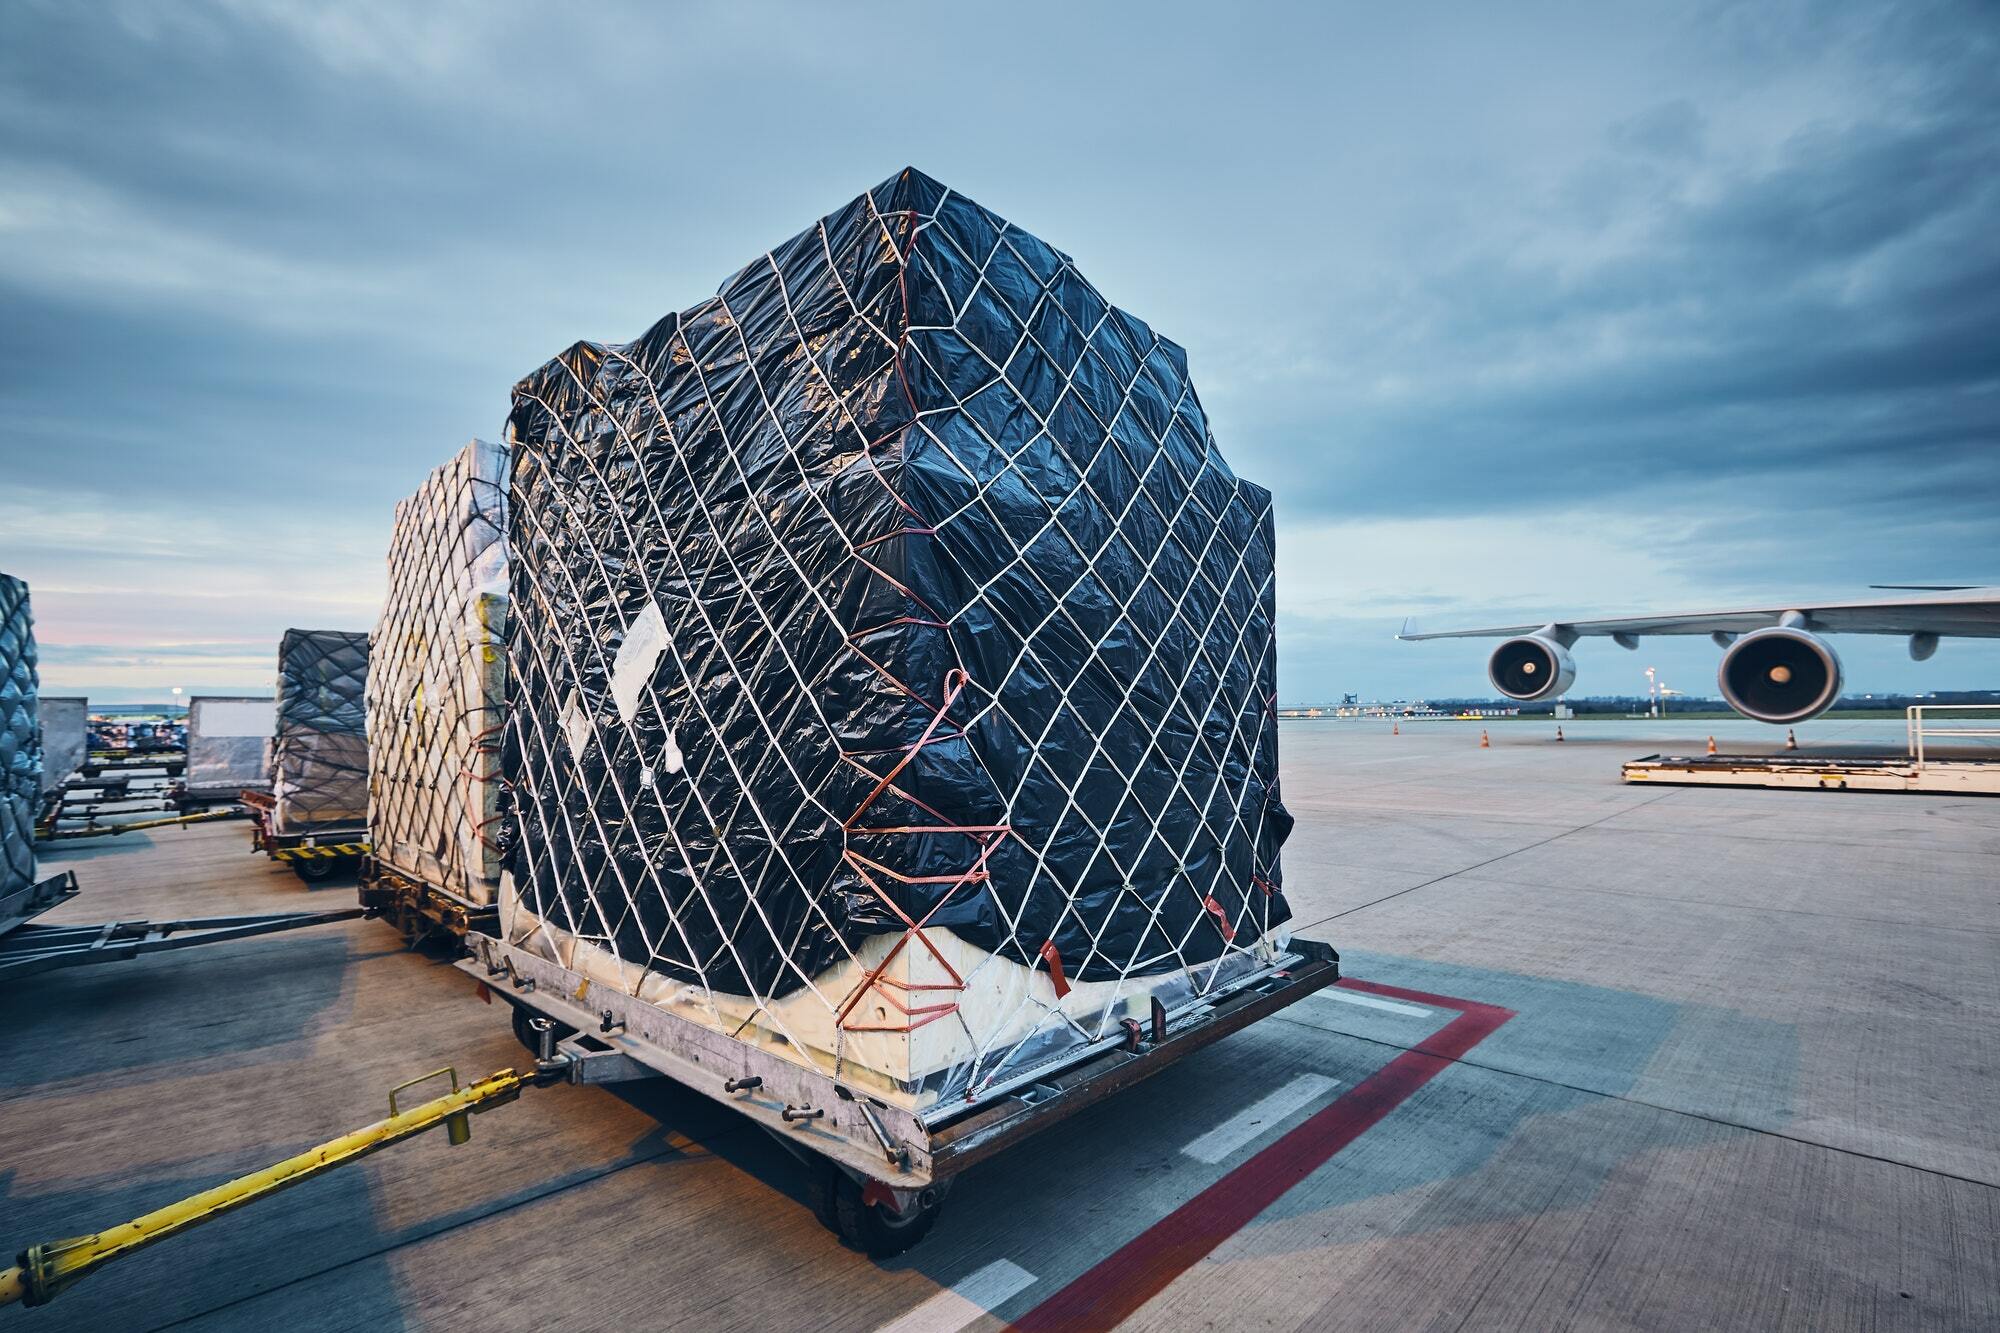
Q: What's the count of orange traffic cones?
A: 5